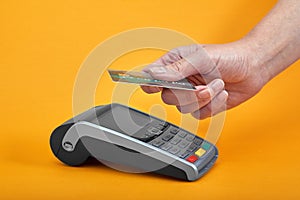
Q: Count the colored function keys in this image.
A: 3